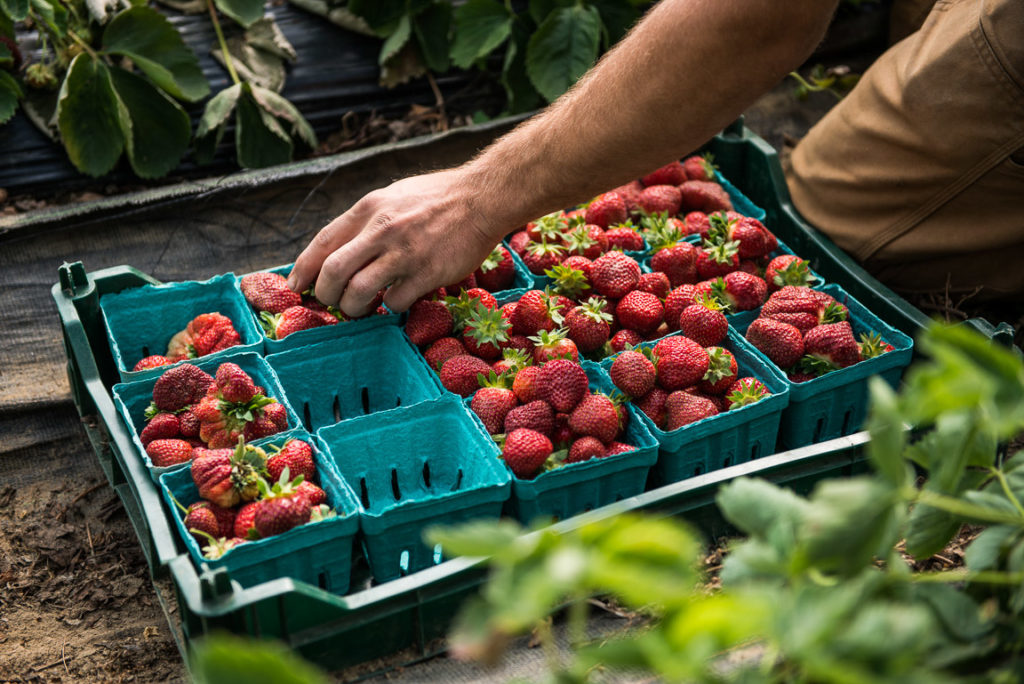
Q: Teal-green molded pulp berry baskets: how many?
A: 15